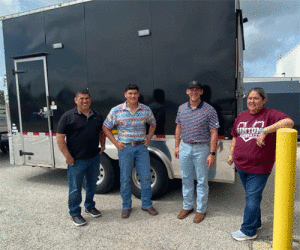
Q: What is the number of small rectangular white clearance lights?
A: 2